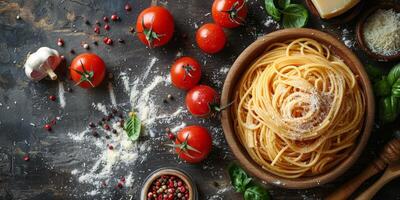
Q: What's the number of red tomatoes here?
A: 7